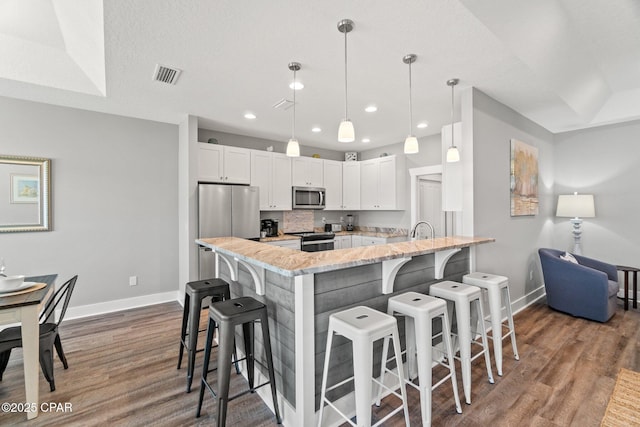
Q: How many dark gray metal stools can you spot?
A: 2